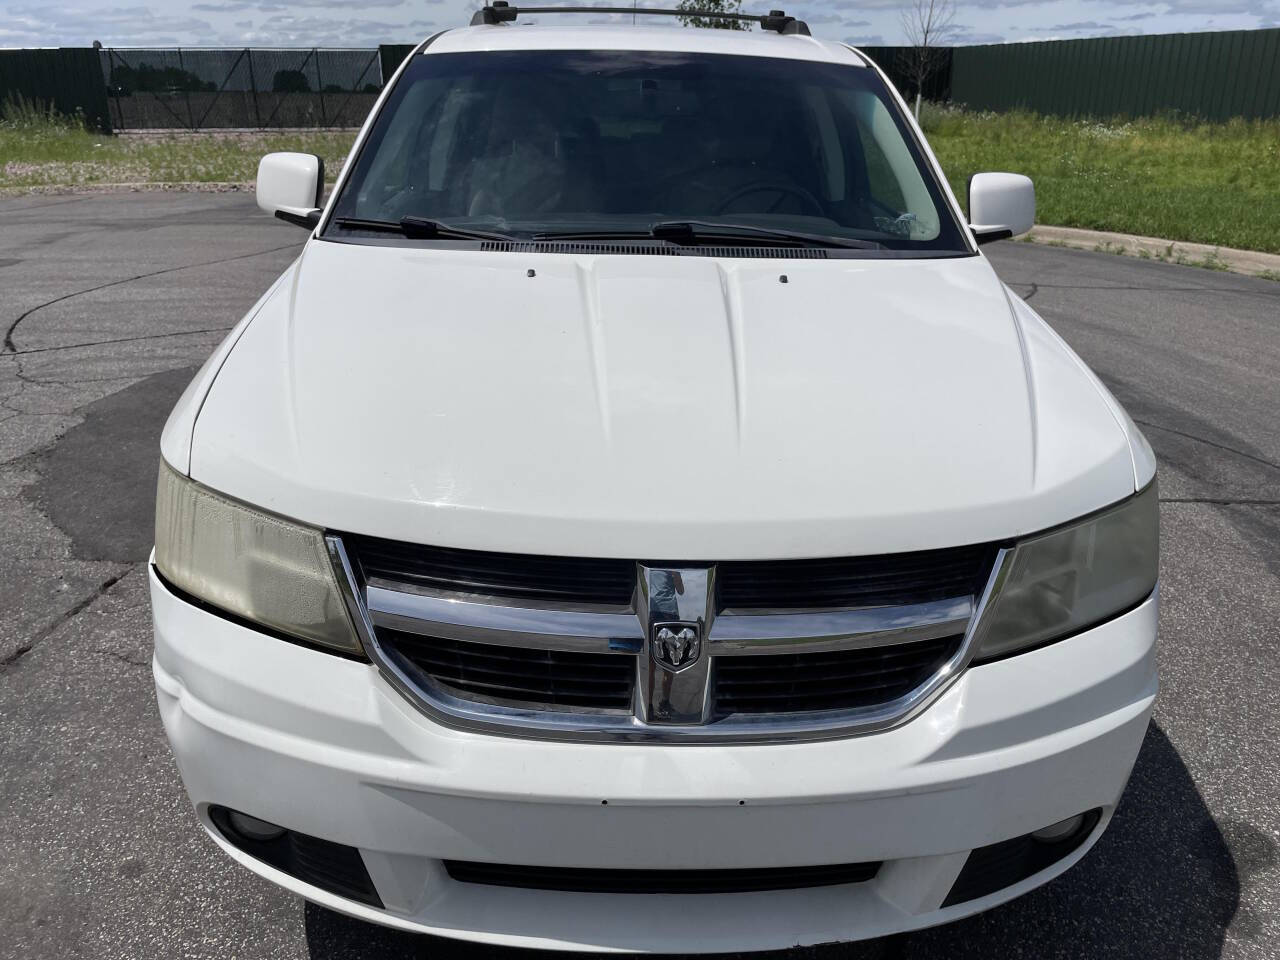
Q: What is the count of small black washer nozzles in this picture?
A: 2